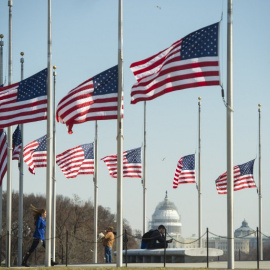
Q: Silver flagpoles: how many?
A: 11